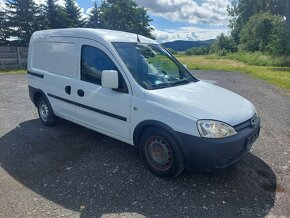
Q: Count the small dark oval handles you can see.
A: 2